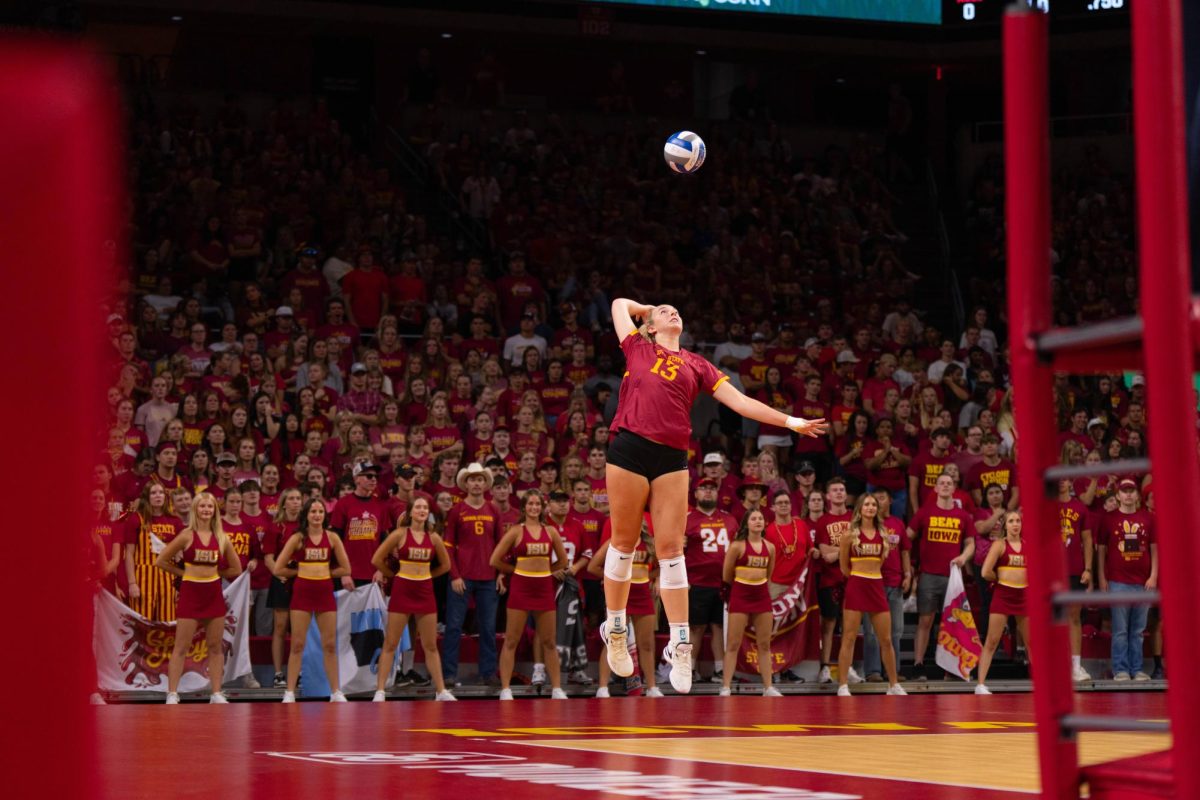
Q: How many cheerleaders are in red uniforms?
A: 8